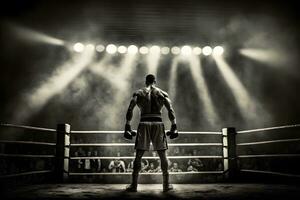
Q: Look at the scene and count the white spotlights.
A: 14